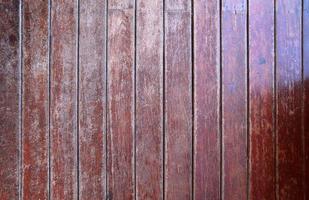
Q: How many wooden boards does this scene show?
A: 12